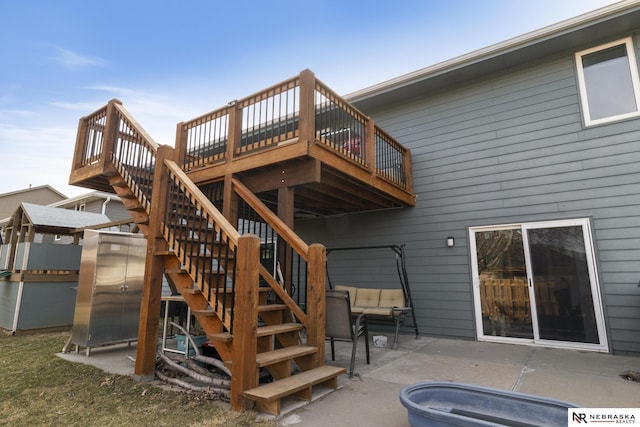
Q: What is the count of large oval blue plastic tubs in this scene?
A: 1